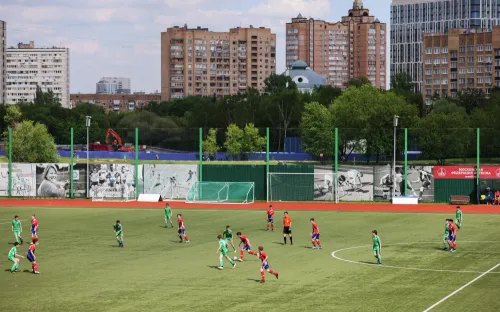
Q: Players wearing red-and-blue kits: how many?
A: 8